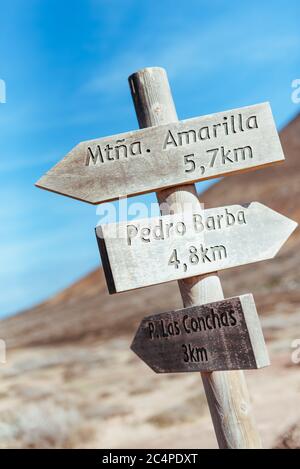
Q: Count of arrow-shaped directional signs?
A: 3